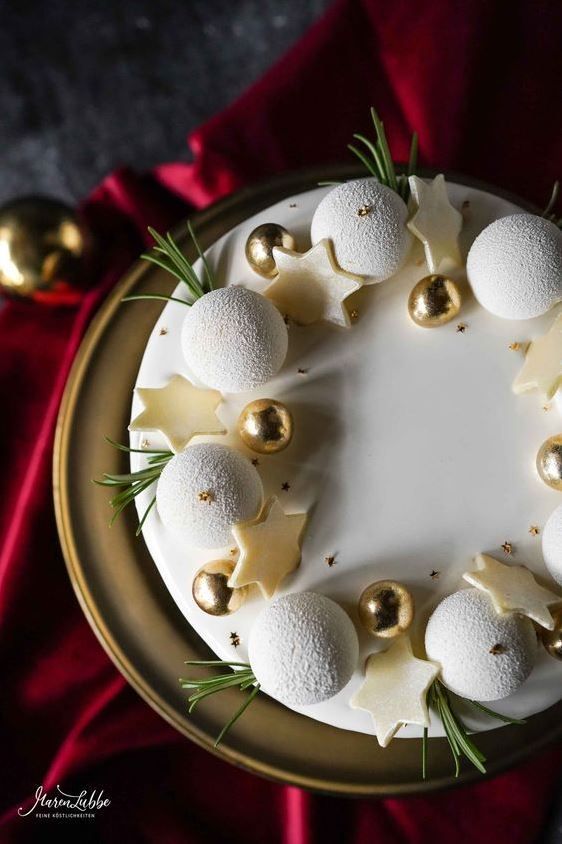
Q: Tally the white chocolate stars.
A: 7